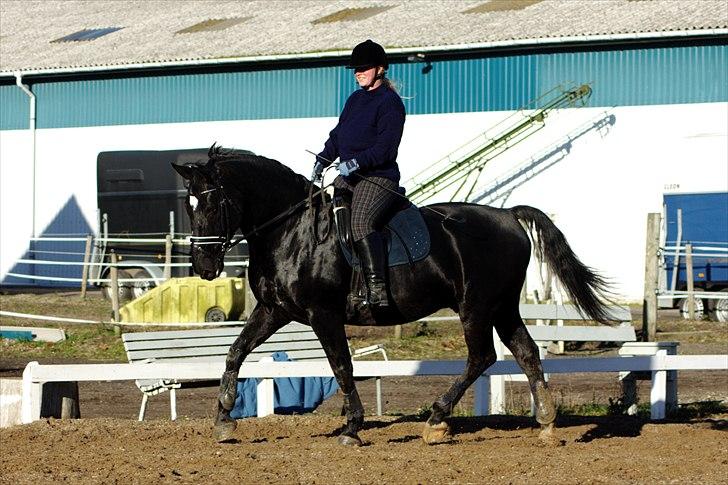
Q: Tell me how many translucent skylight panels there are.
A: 4